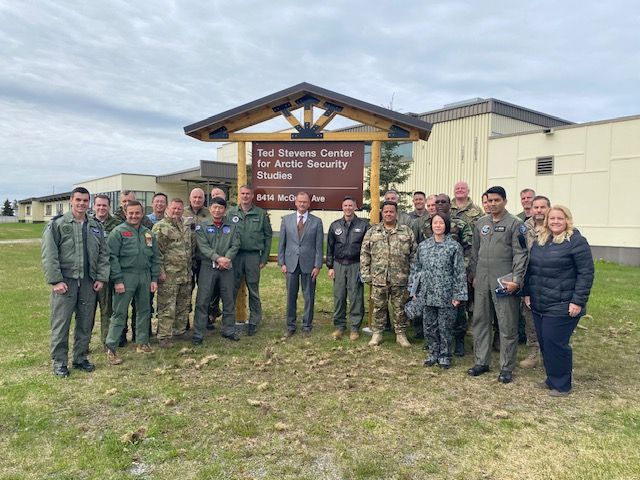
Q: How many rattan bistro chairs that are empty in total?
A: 0